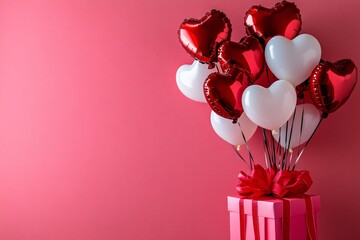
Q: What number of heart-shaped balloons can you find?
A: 10